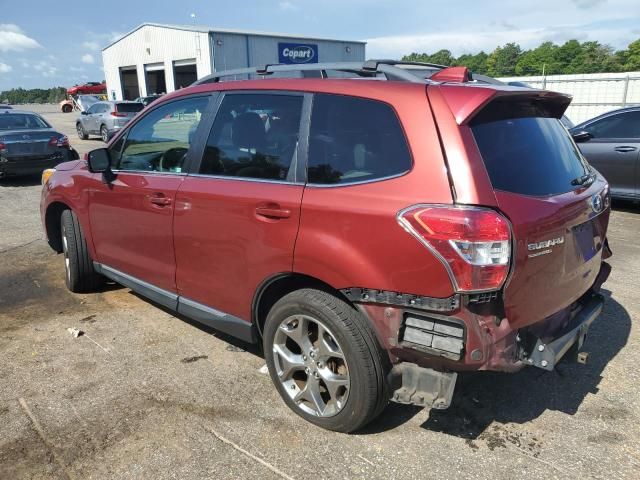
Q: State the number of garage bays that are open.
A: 3